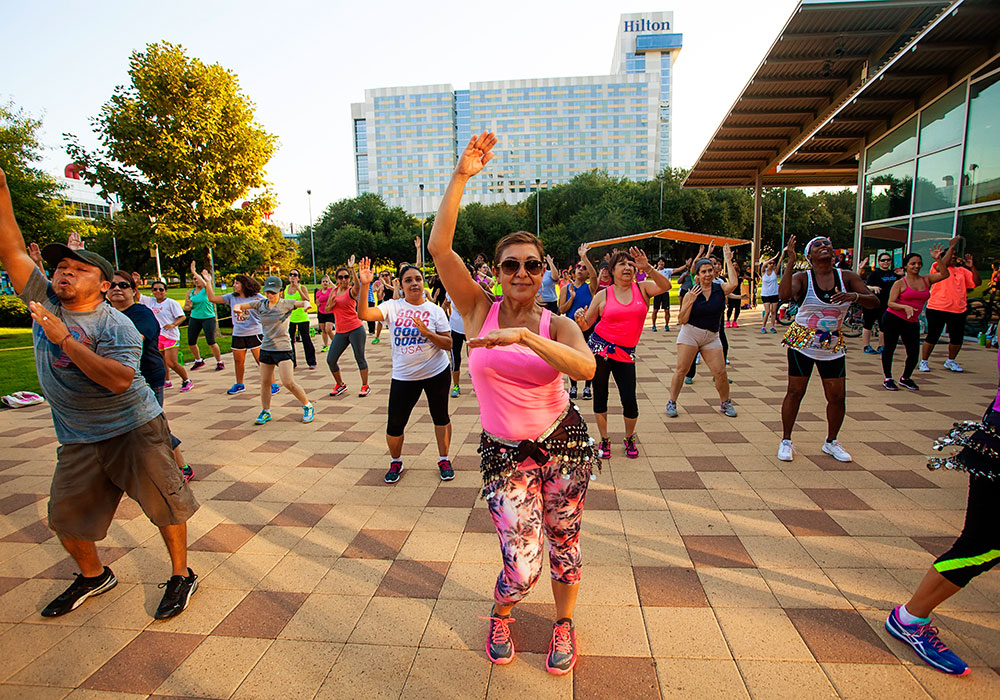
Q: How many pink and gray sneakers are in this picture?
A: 2